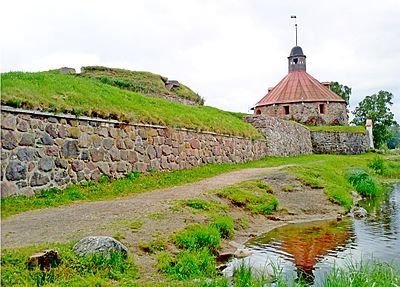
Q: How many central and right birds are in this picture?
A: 0